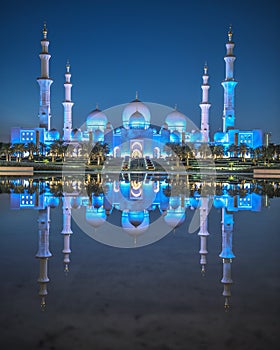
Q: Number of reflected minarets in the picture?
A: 4